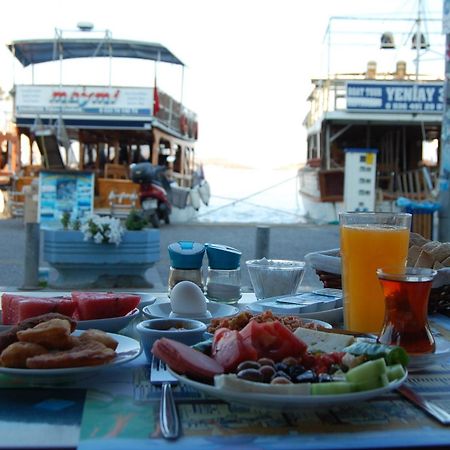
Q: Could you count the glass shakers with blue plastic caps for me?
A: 2